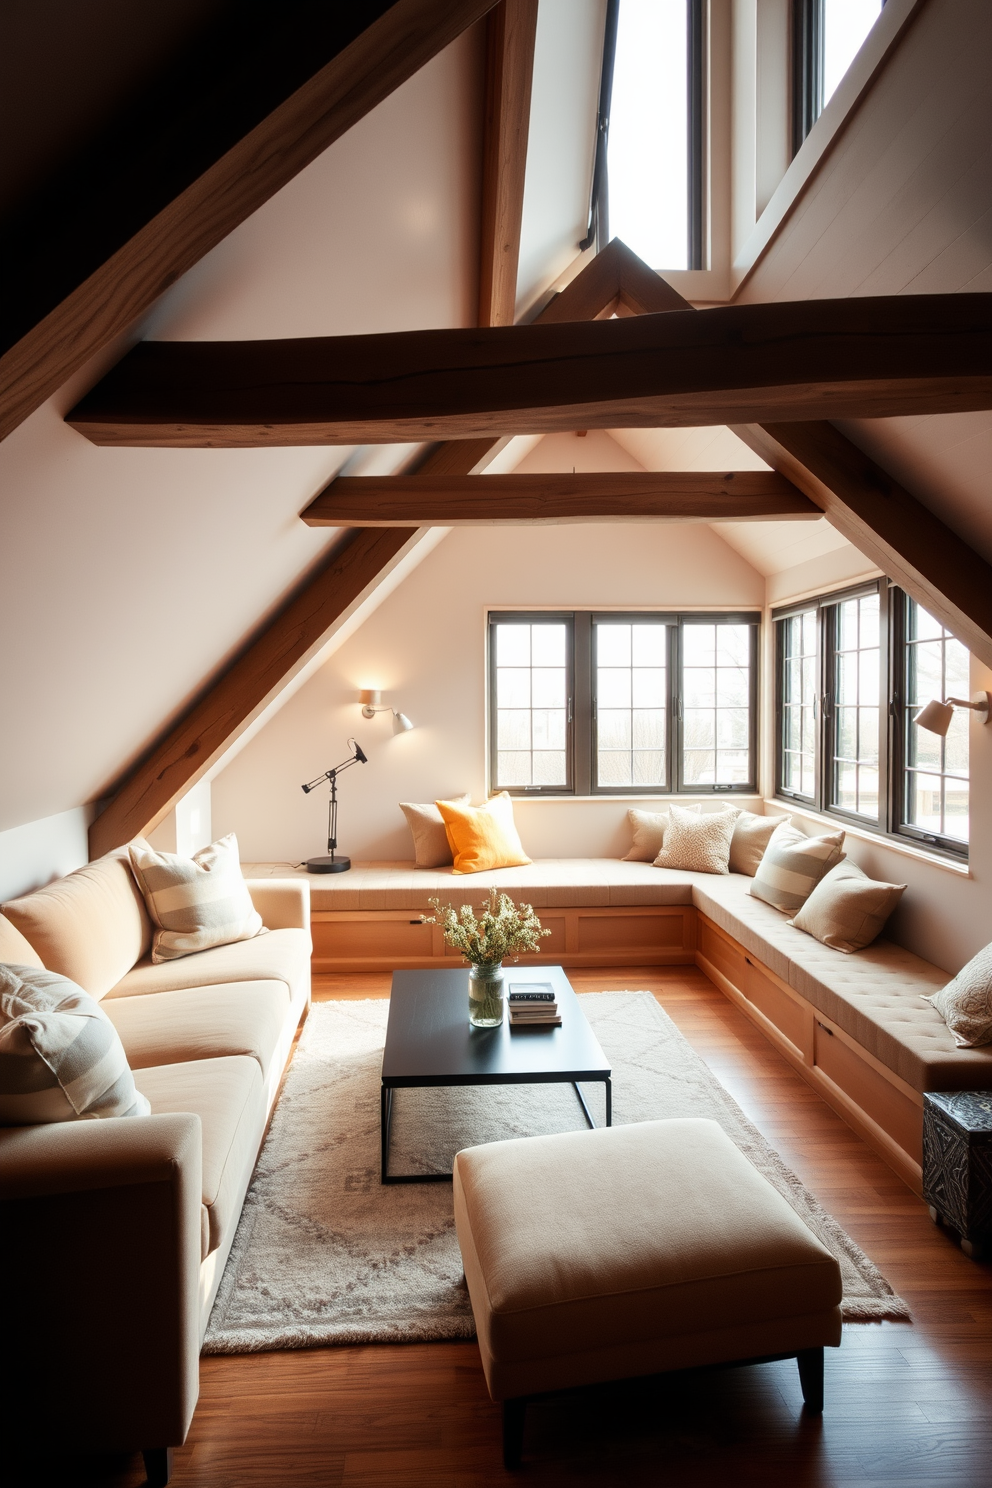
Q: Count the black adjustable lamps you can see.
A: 1